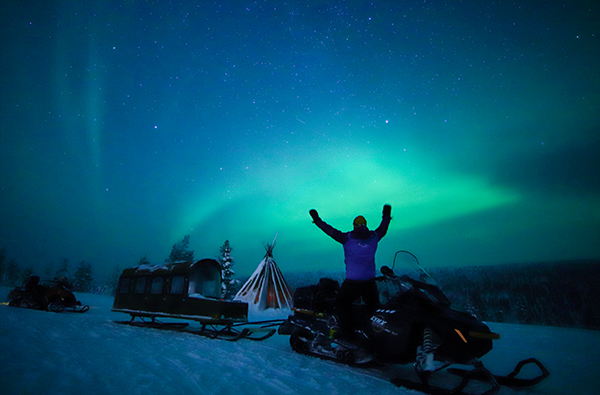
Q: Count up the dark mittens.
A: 2